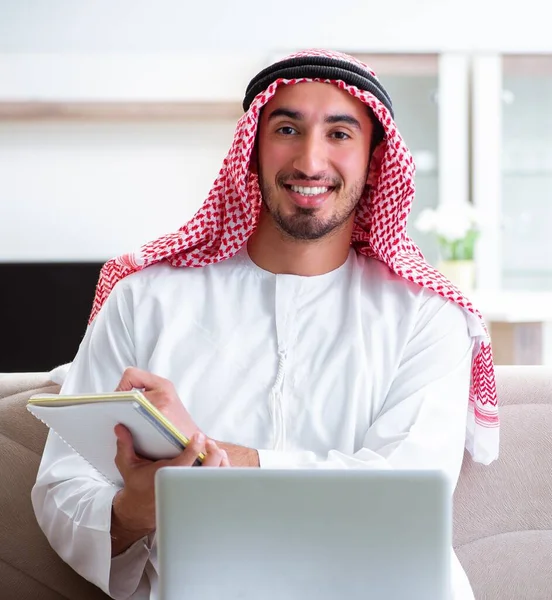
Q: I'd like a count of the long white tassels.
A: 1